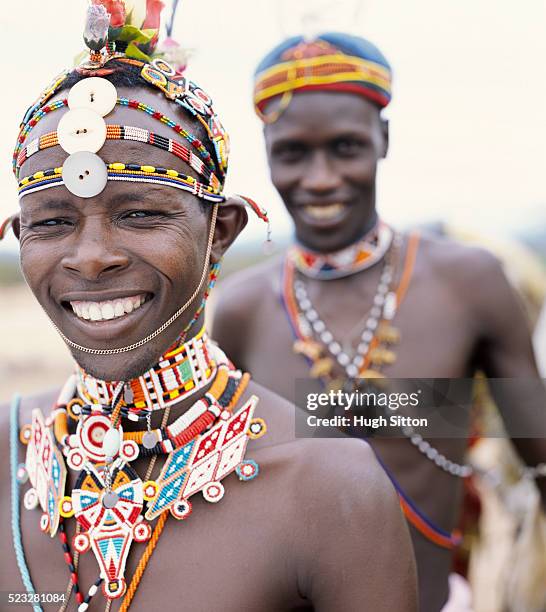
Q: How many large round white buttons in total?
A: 3